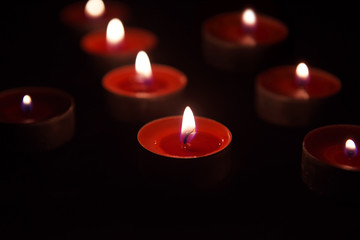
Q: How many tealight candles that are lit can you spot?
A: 8